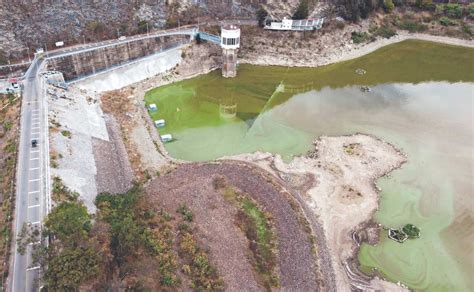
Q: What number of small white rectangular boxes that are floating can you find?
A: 3